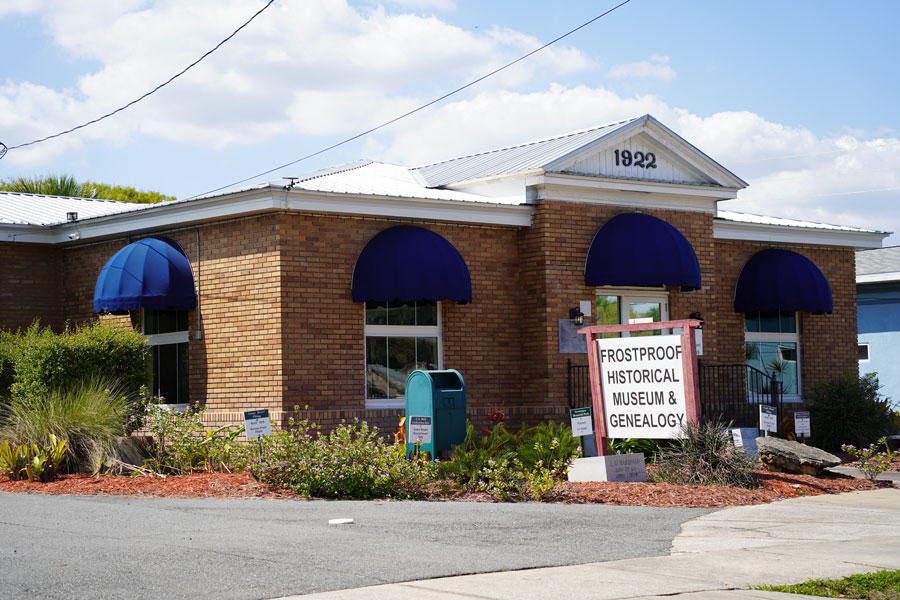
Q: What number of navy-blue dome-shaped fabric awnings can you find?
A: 4